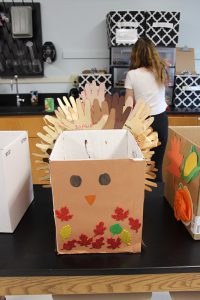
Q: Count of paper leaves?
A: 12